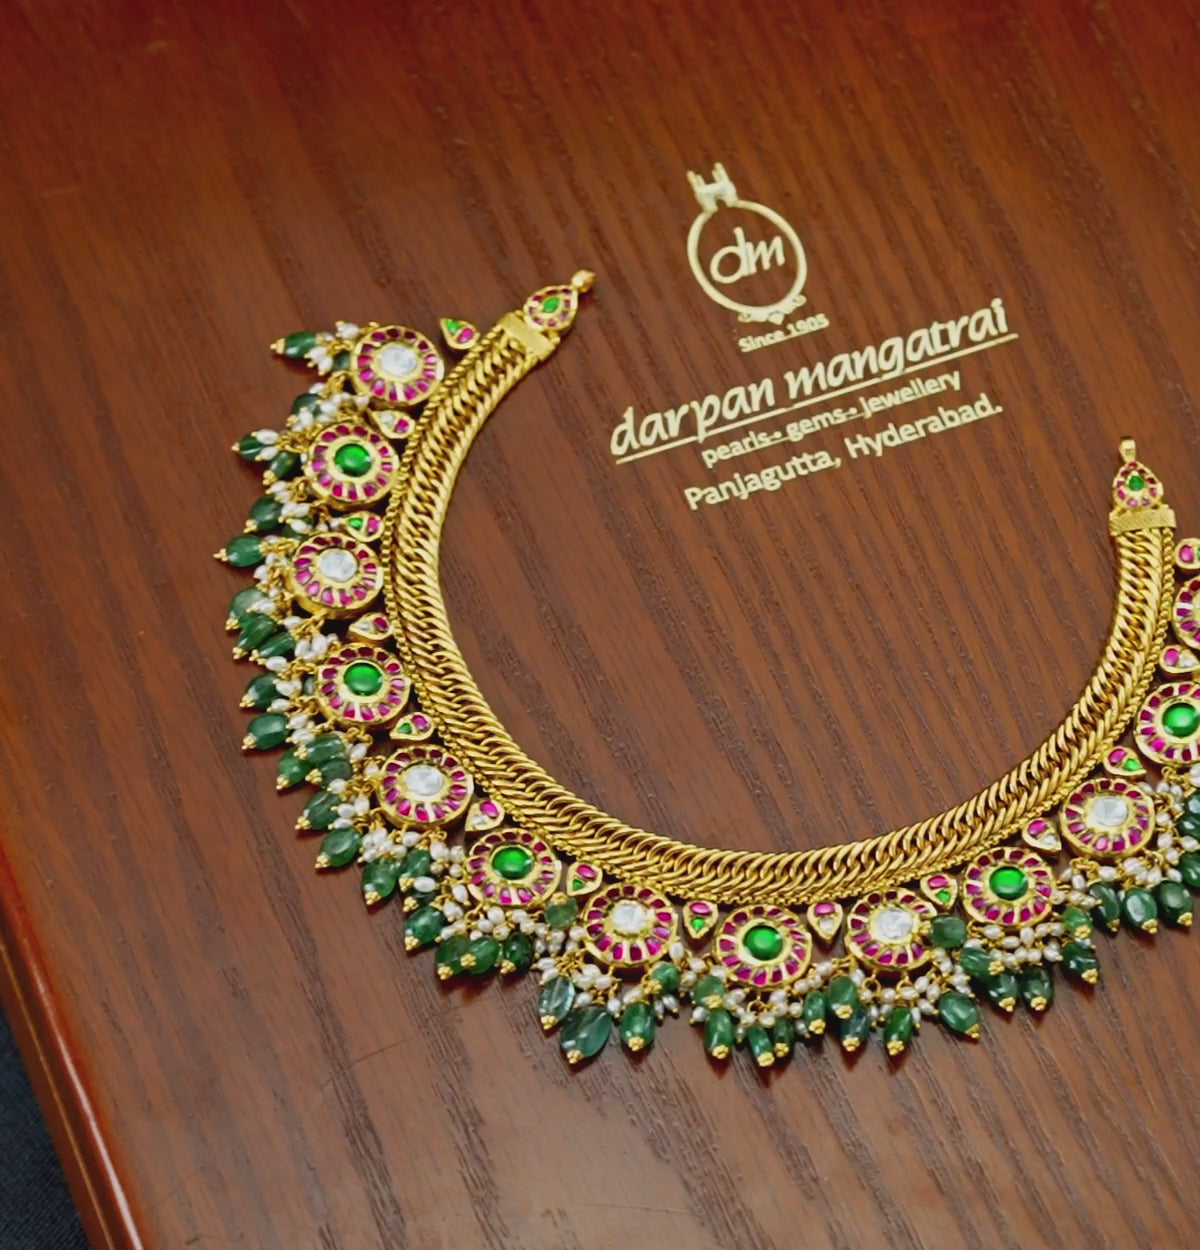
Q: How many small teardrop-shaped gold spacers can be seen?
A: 14